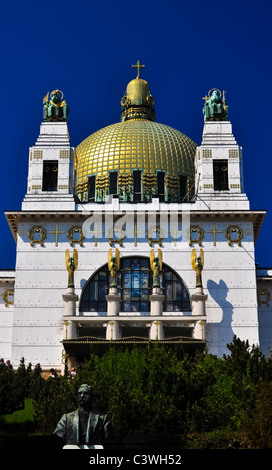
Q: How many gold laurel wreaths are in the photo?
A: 8